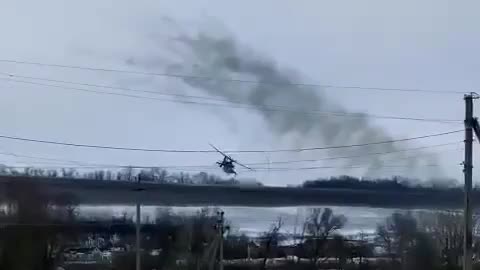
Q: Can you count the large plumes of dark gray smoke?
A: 1